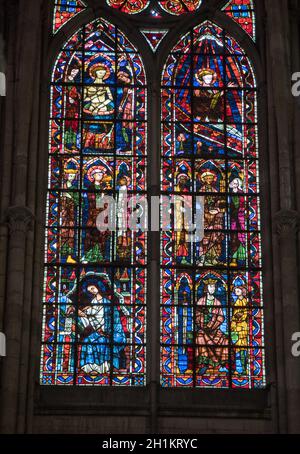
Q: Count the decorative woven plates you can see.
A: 0